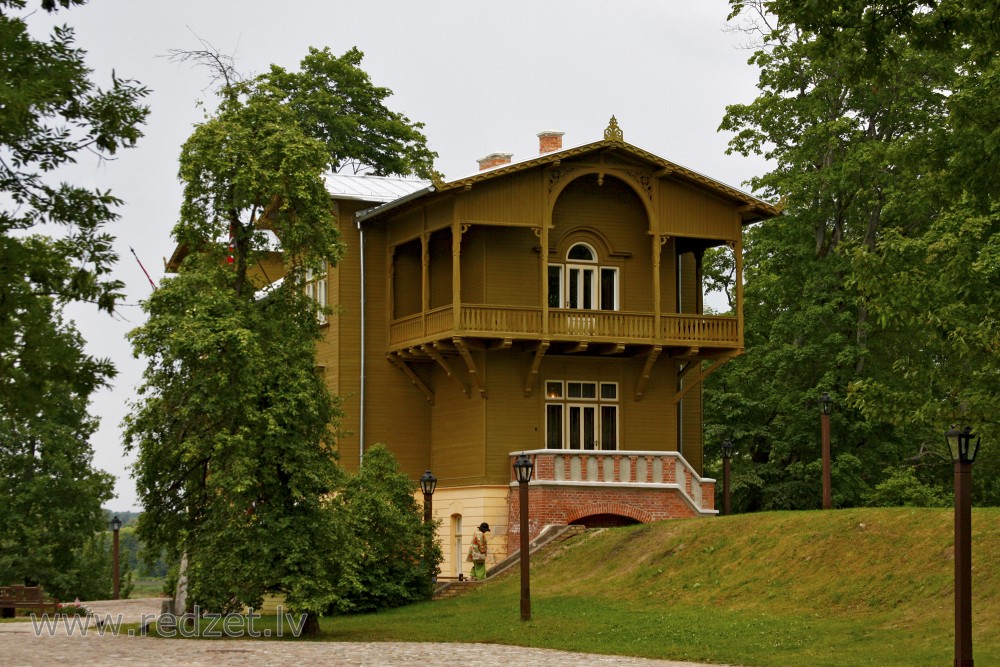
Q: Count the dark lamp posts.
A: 6